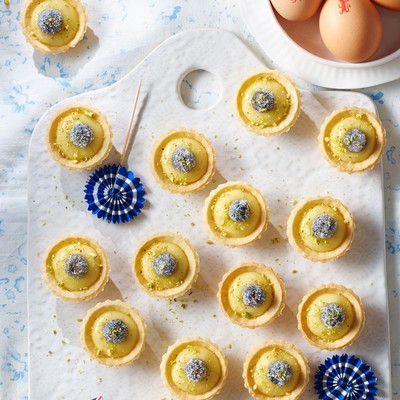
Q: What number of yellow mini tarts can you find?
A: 14